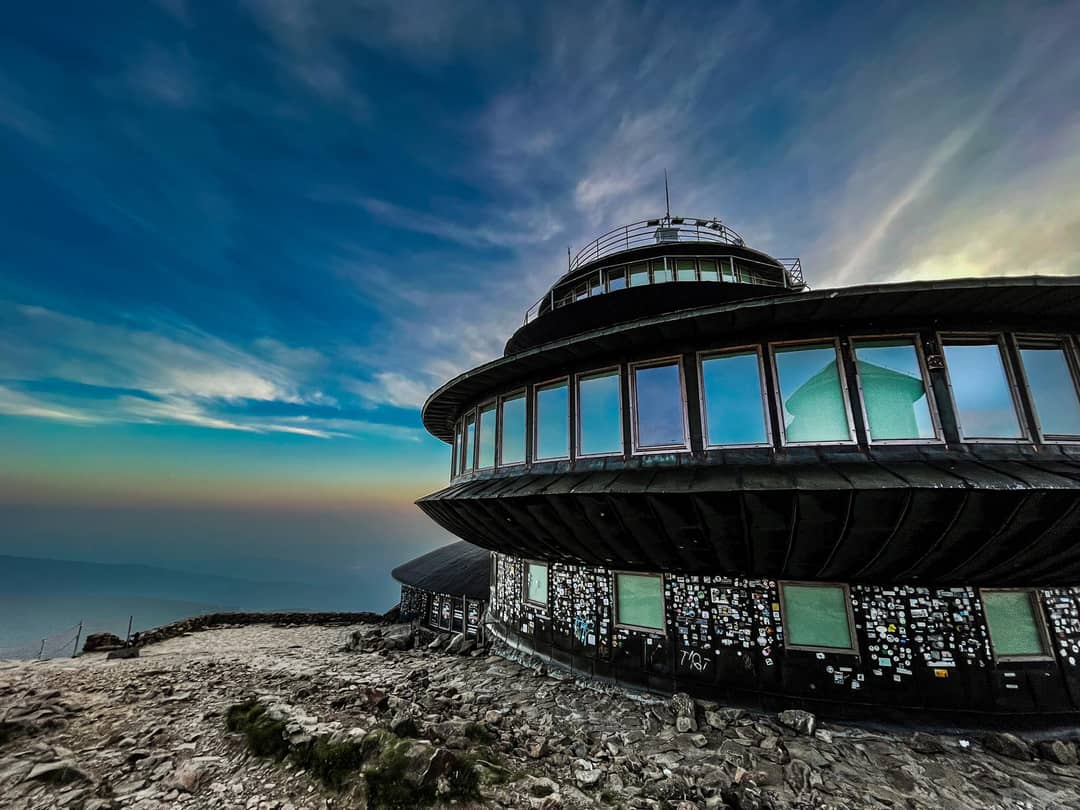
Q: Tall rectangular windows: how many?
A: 12